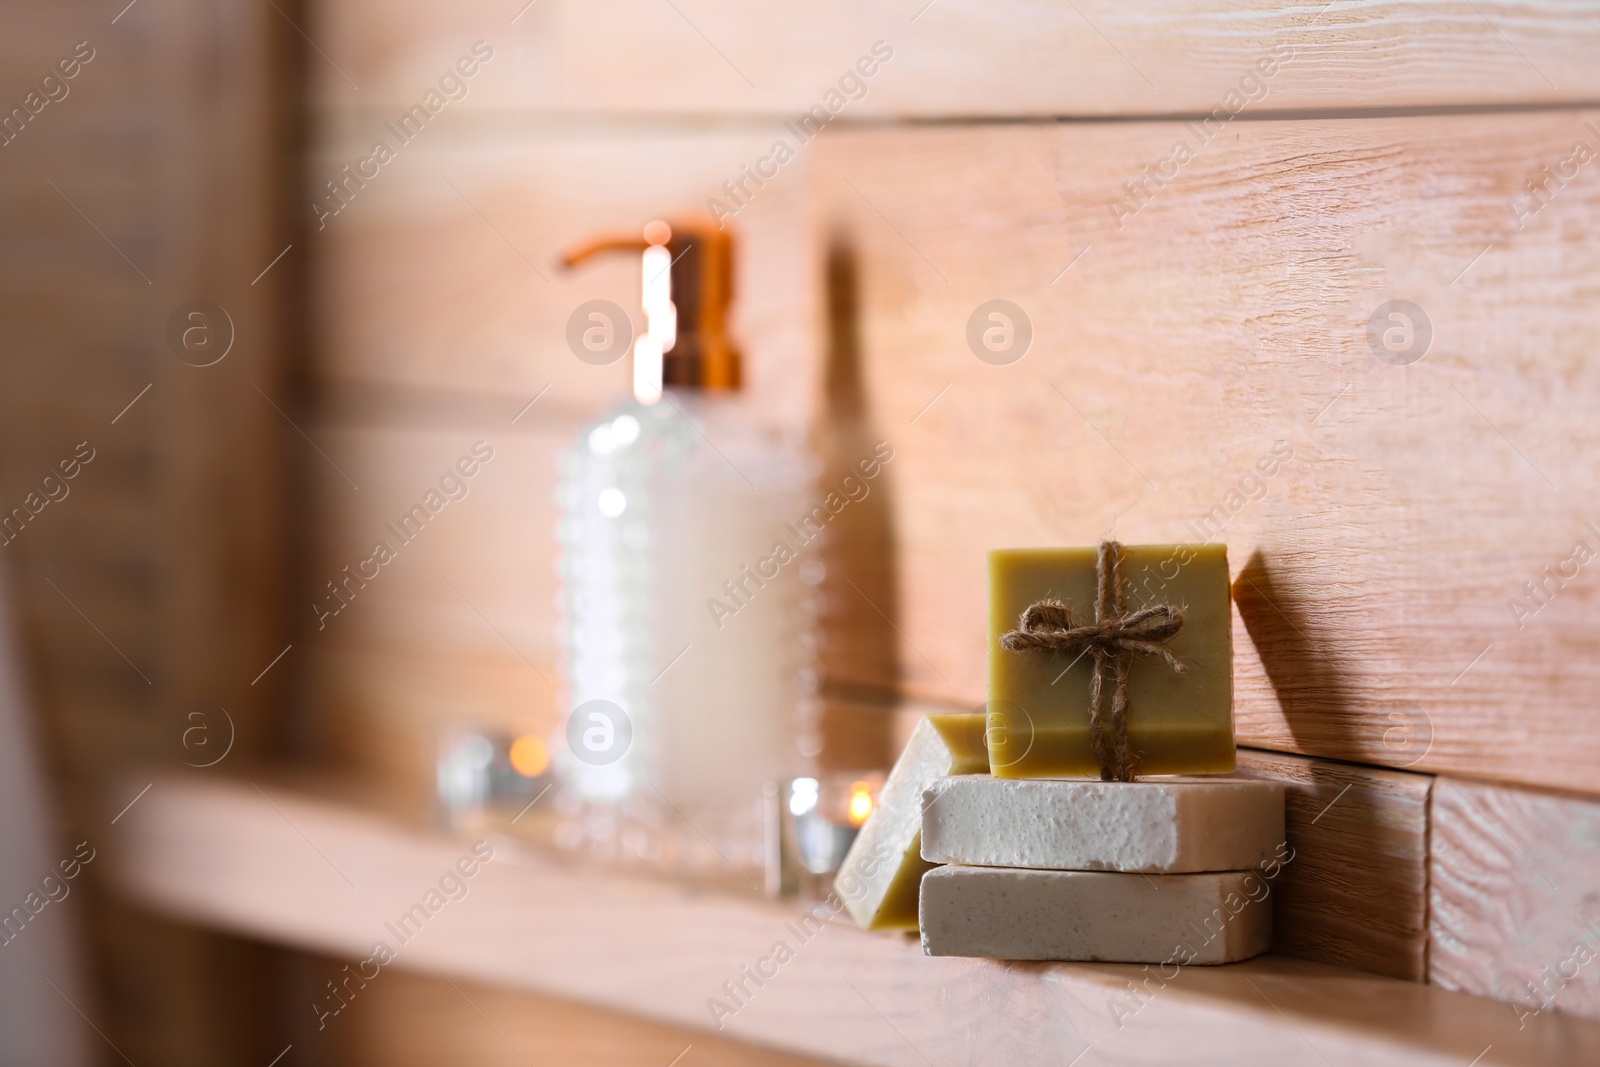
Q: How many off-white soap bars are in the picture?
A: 2